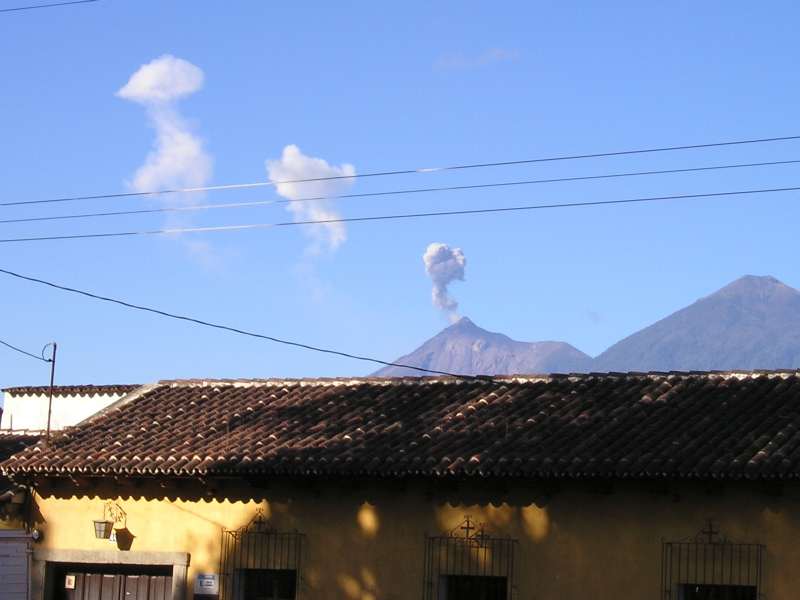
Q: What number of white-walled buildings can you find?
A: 1